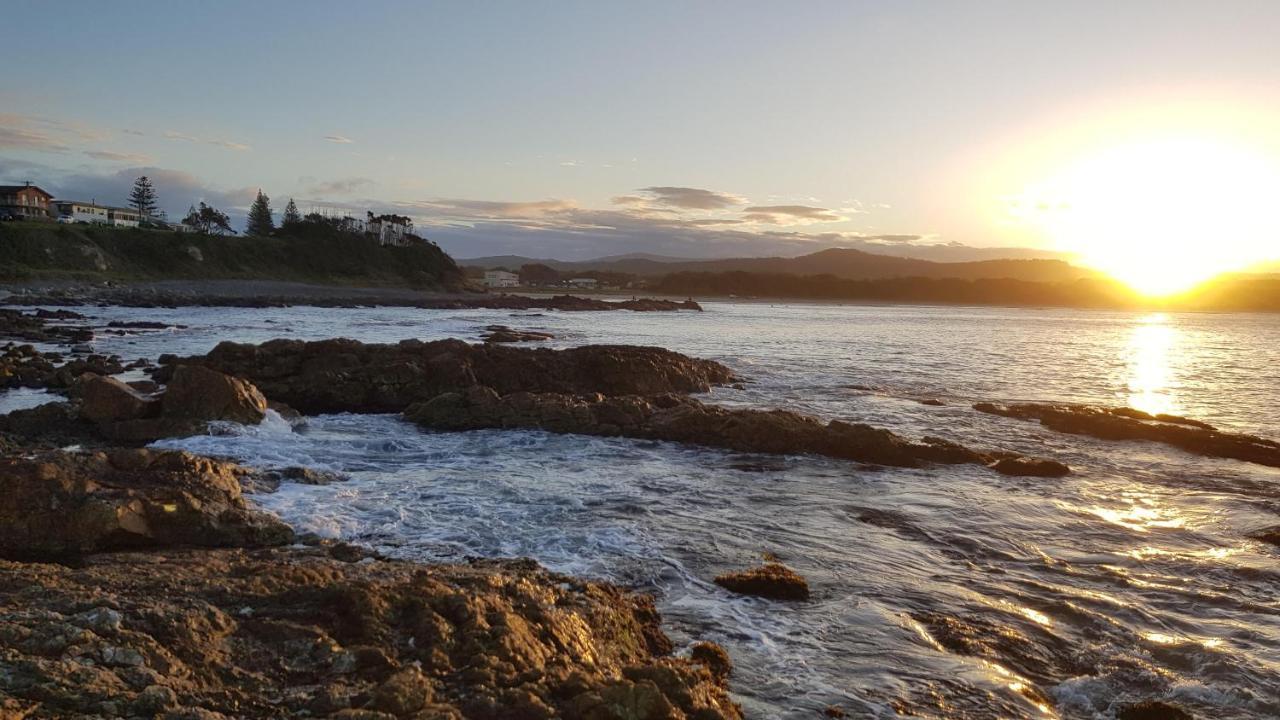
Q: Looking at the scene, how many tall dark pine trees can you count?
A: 3